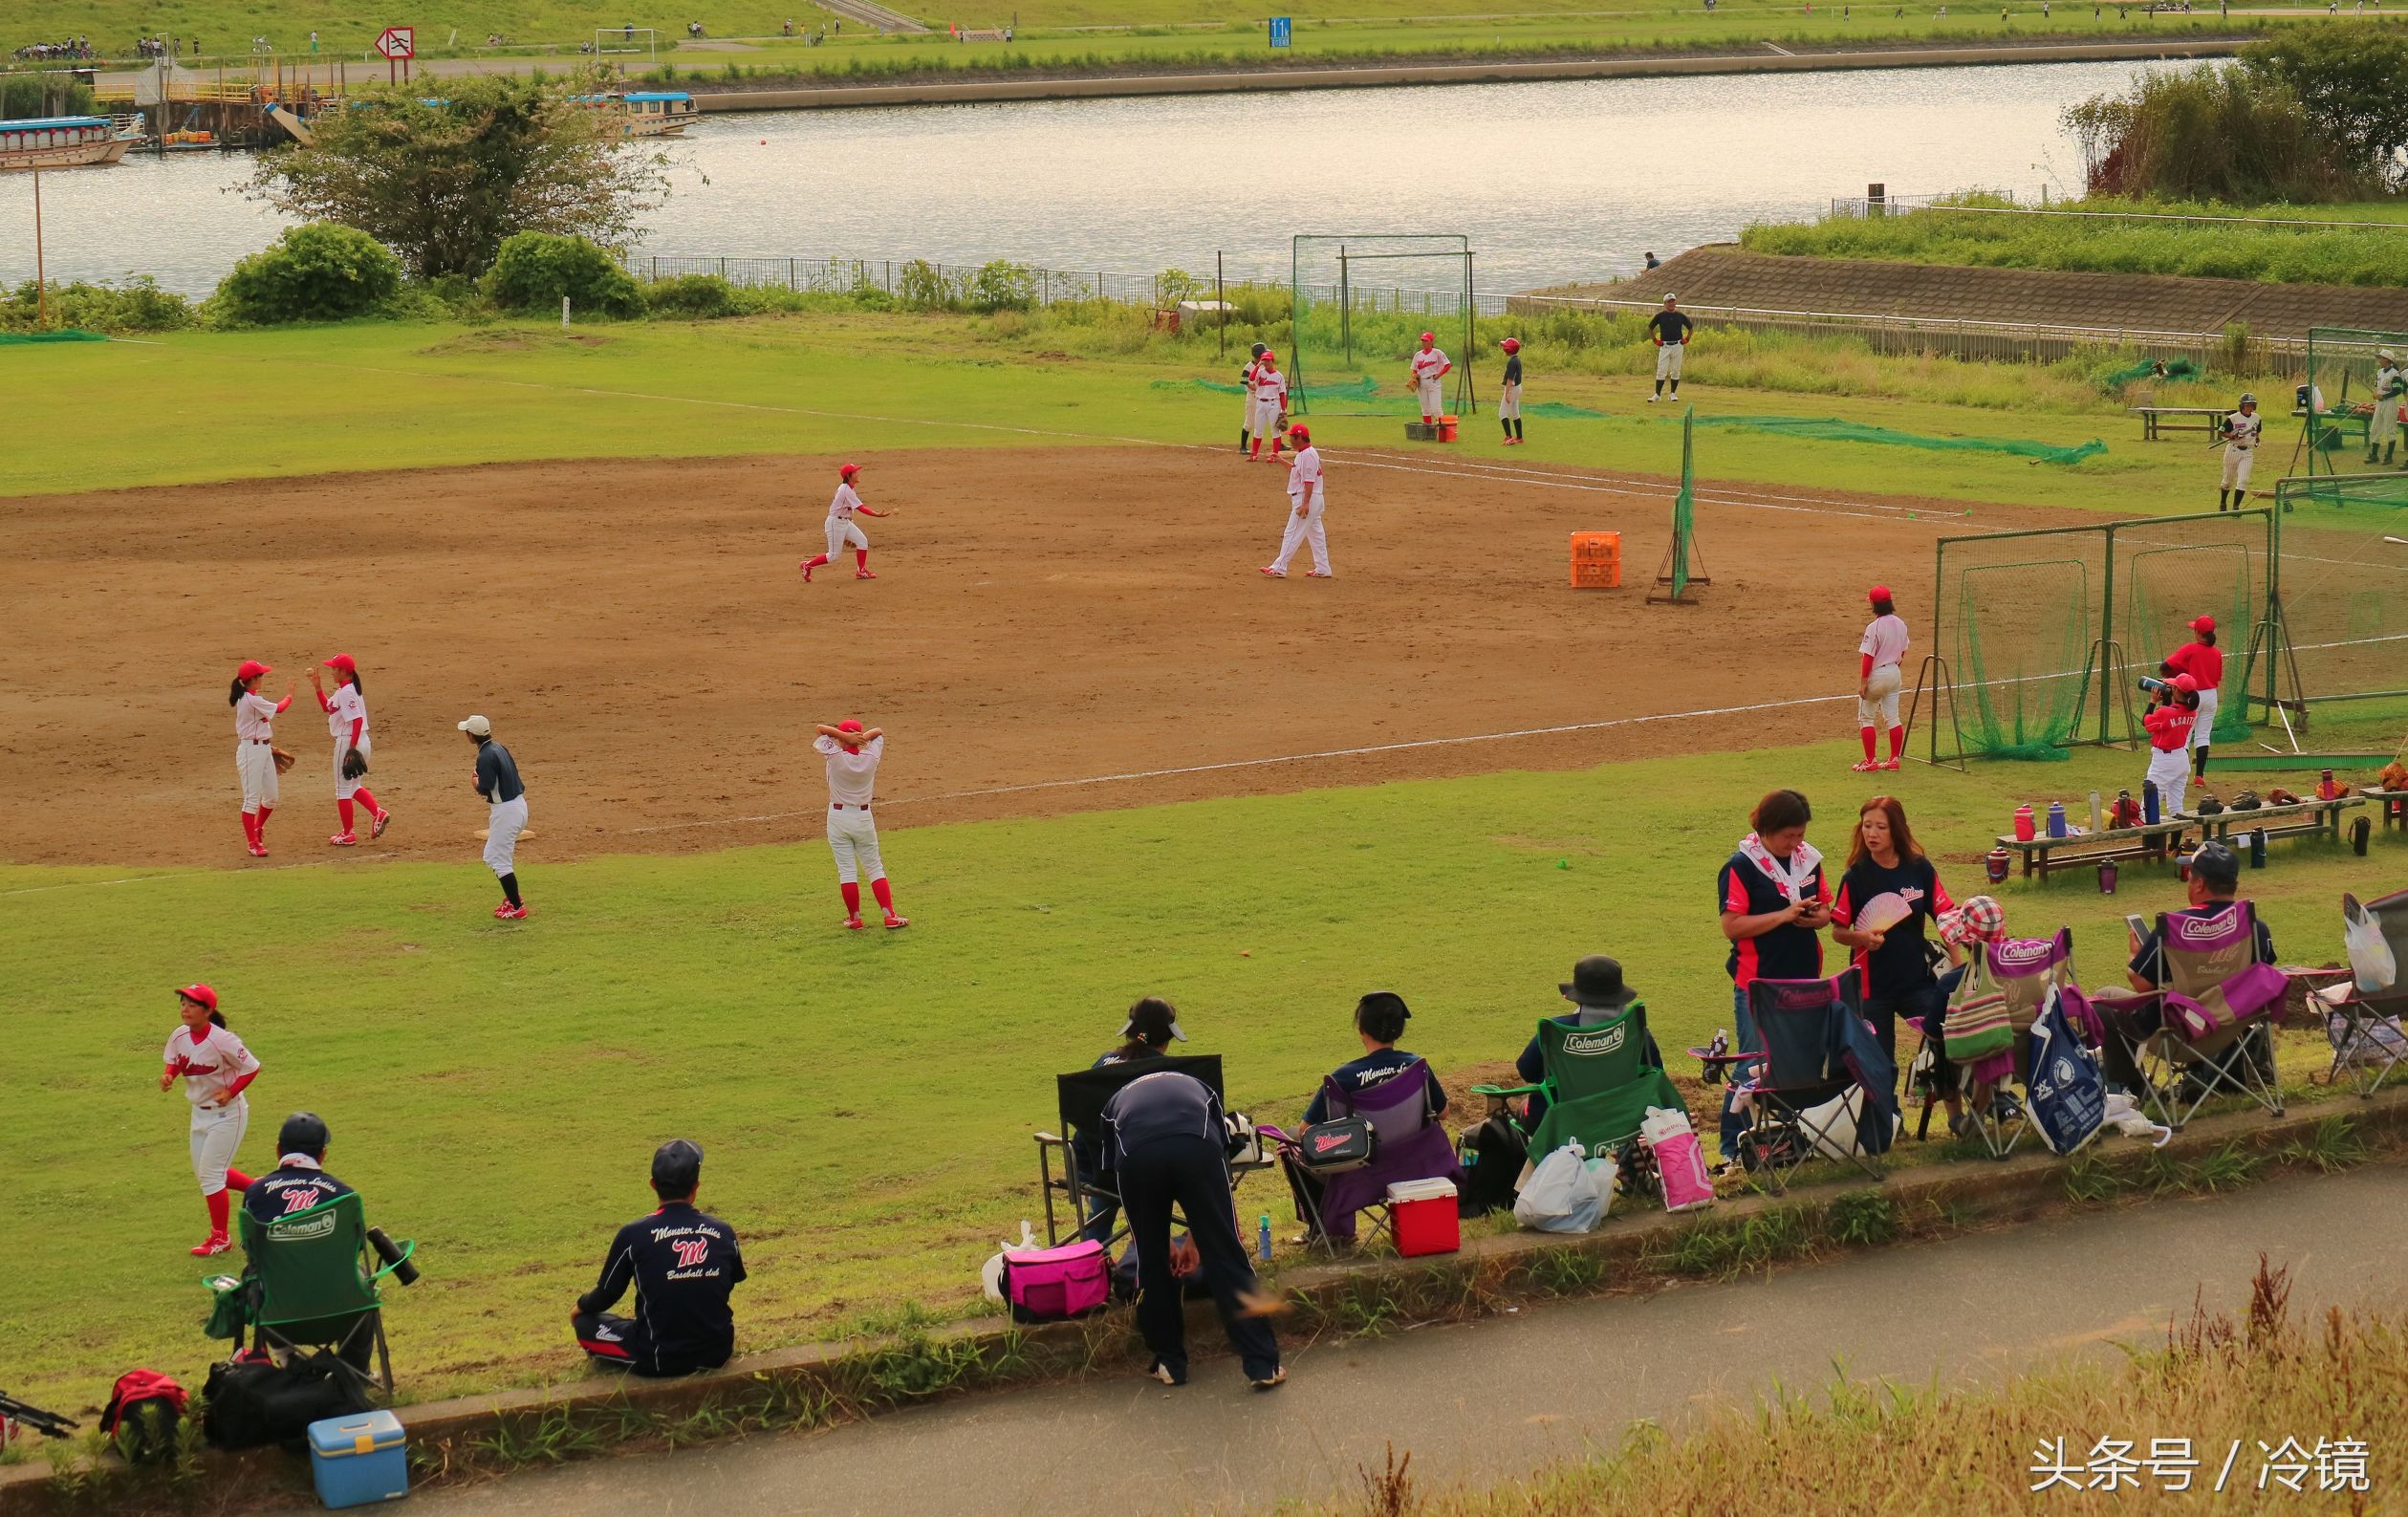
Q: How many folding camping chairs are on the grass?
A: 8